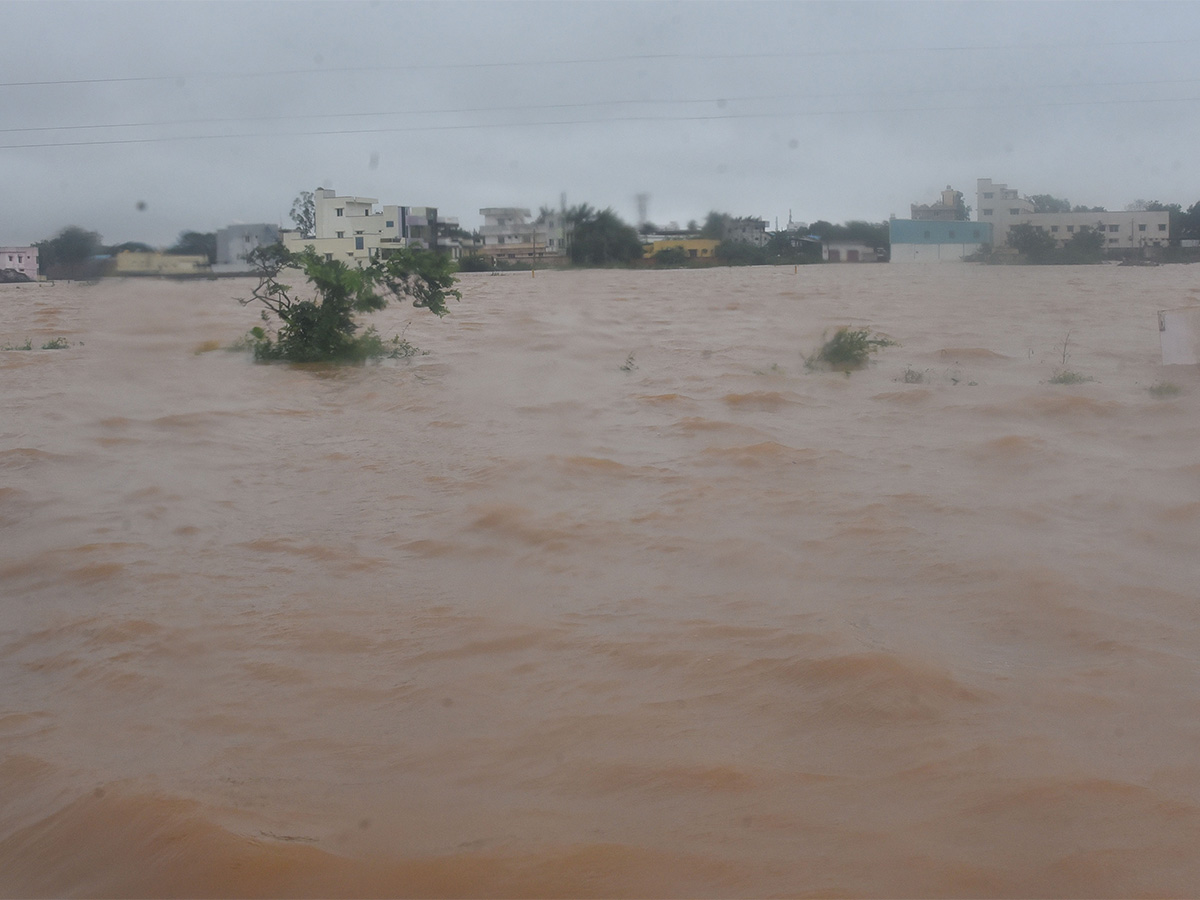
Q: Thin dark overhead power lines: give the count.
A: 3